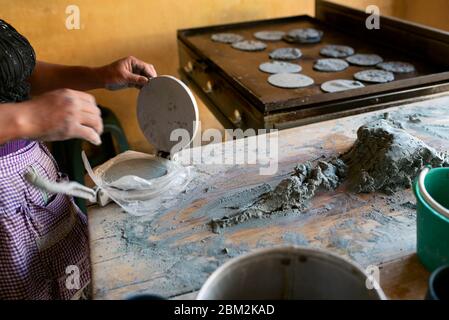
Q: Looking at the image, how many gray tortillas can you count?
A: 13